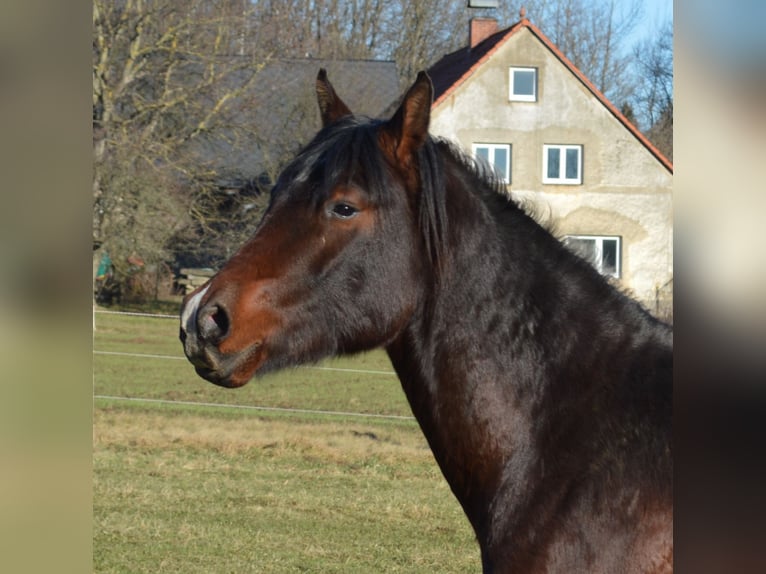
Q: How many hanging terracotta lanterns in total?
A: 0